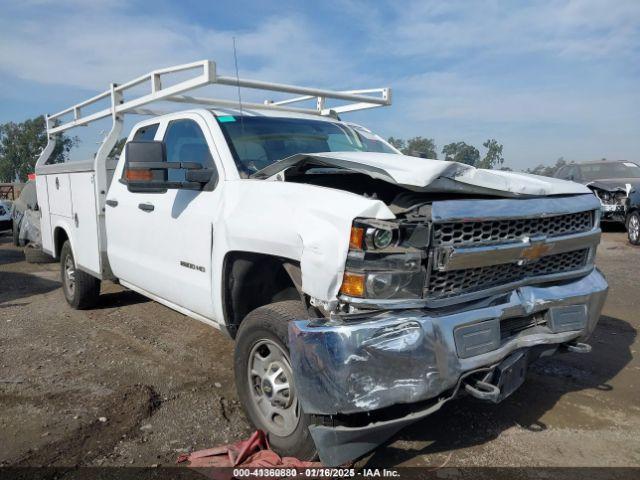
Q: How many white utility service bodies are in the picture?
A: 1